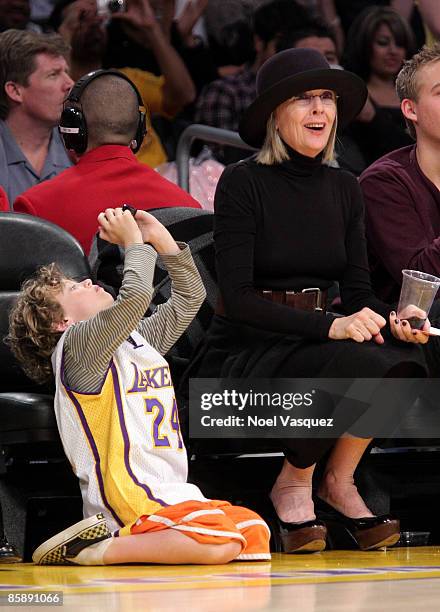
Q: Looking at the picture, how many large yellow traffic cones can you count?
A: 0